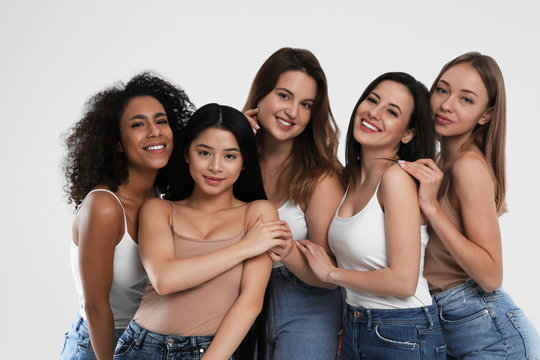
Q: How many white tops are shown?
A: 3